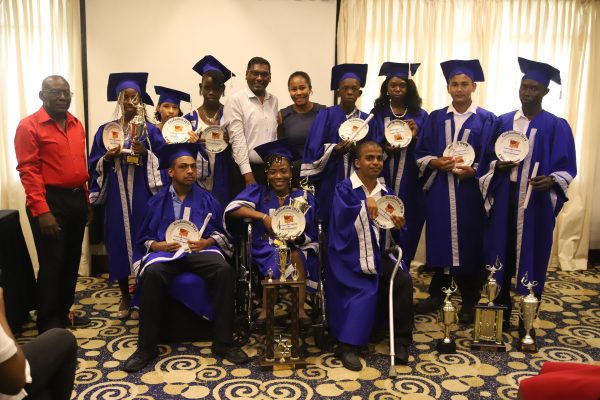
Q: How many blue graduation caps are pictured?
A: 9